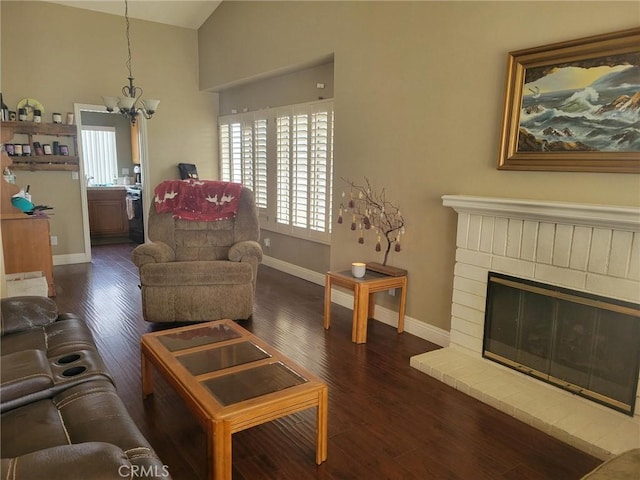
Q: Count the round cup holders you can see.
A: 2